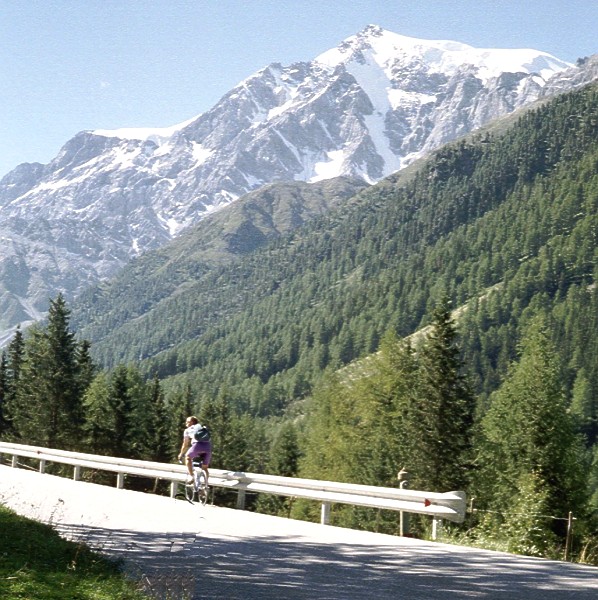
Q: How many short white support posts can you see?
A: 8